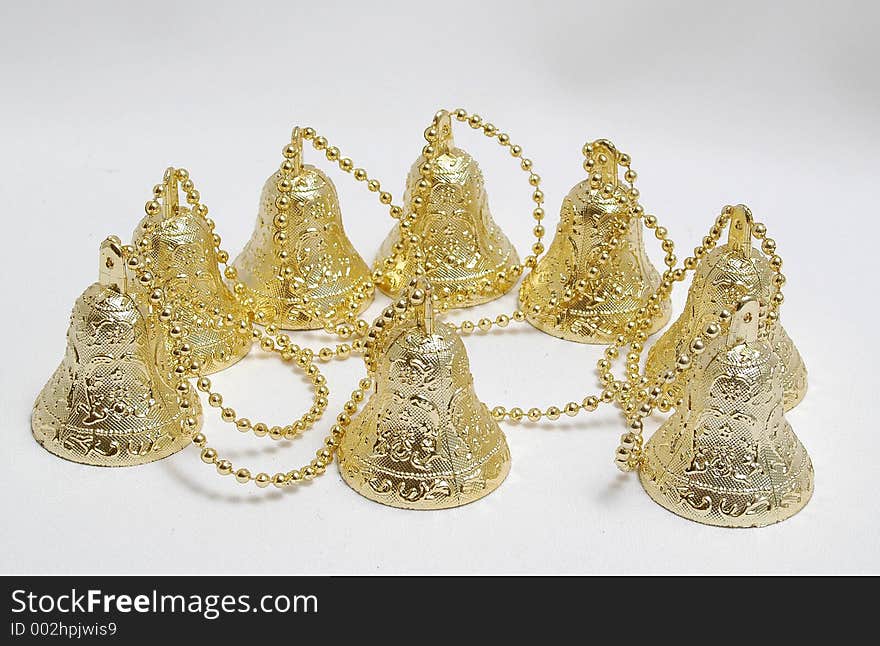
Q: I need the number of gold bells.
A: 8